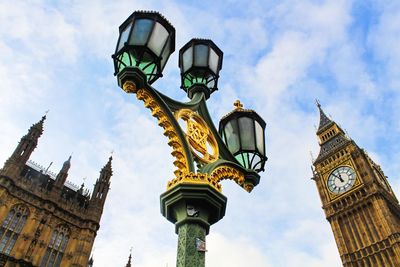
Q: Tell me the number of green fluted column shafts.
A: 1